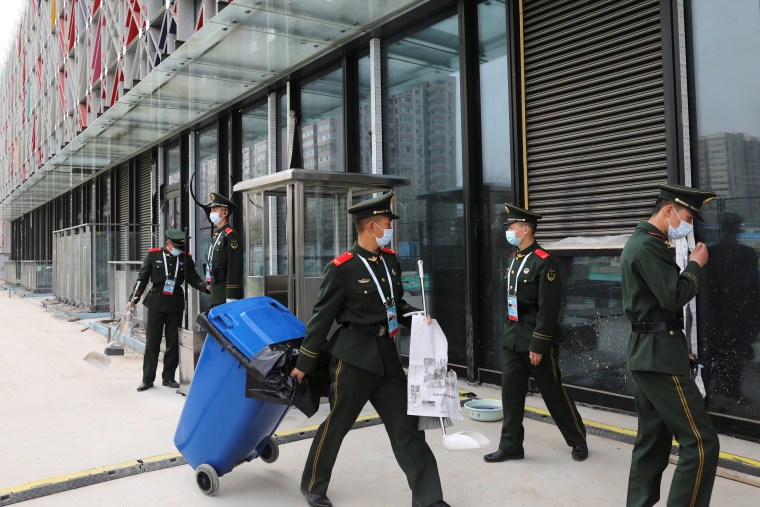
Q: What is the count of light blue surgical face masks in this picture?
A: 5